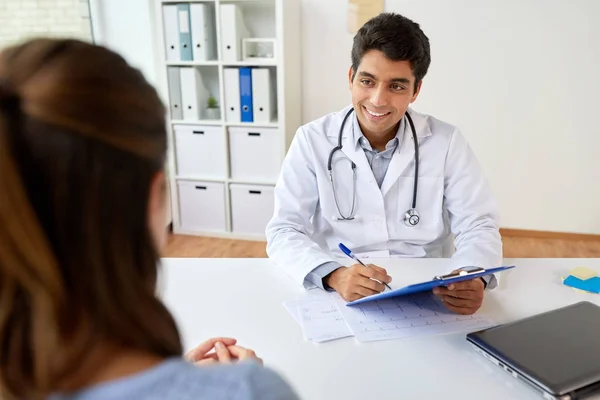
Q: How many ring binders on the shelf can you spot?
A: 9